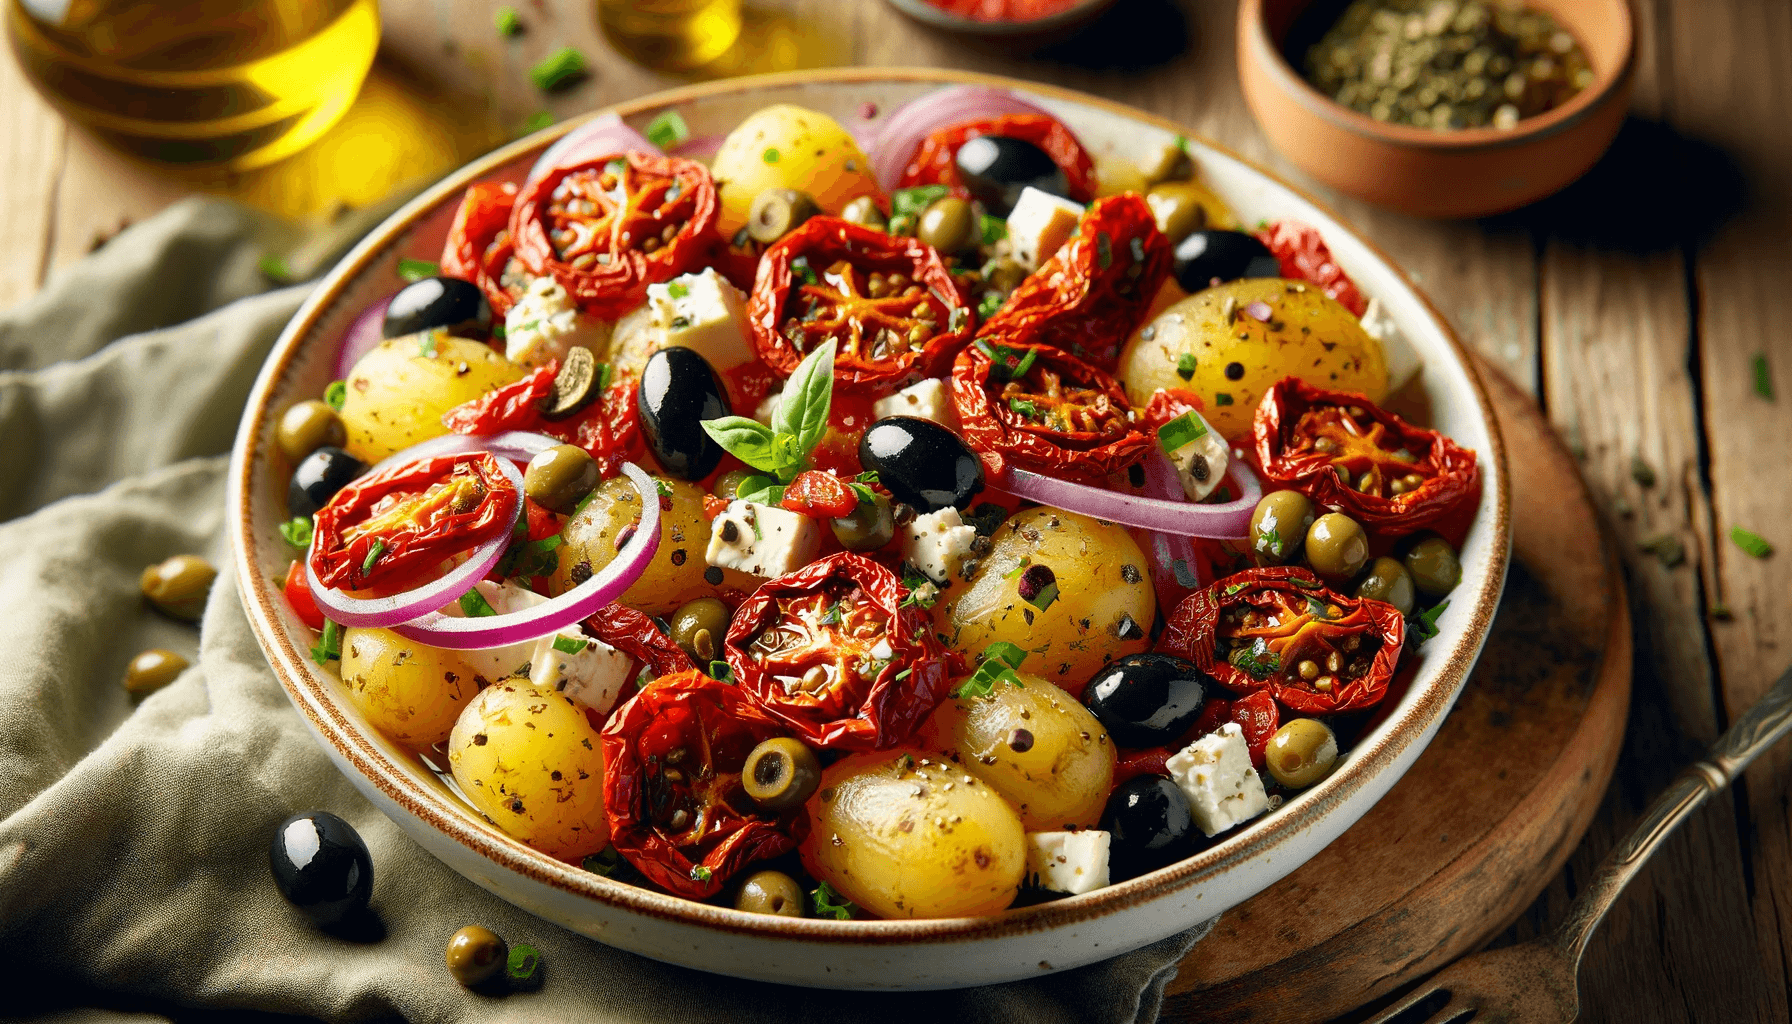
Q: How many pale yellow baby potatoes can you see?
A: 9